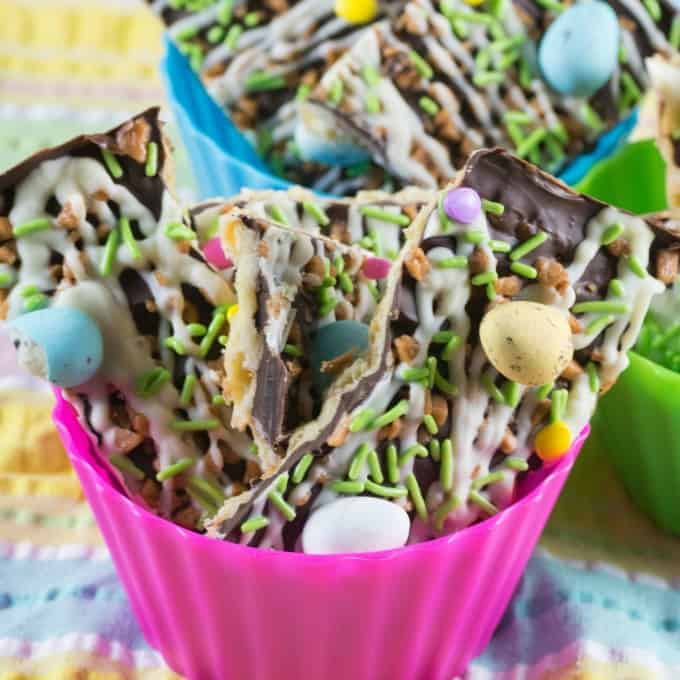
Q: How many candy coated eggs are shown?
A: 6